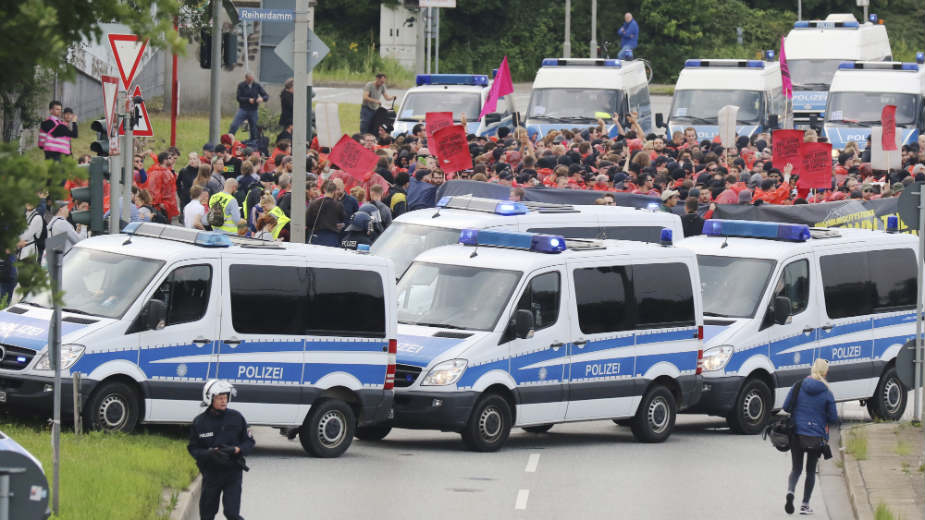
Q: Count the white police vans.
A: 9